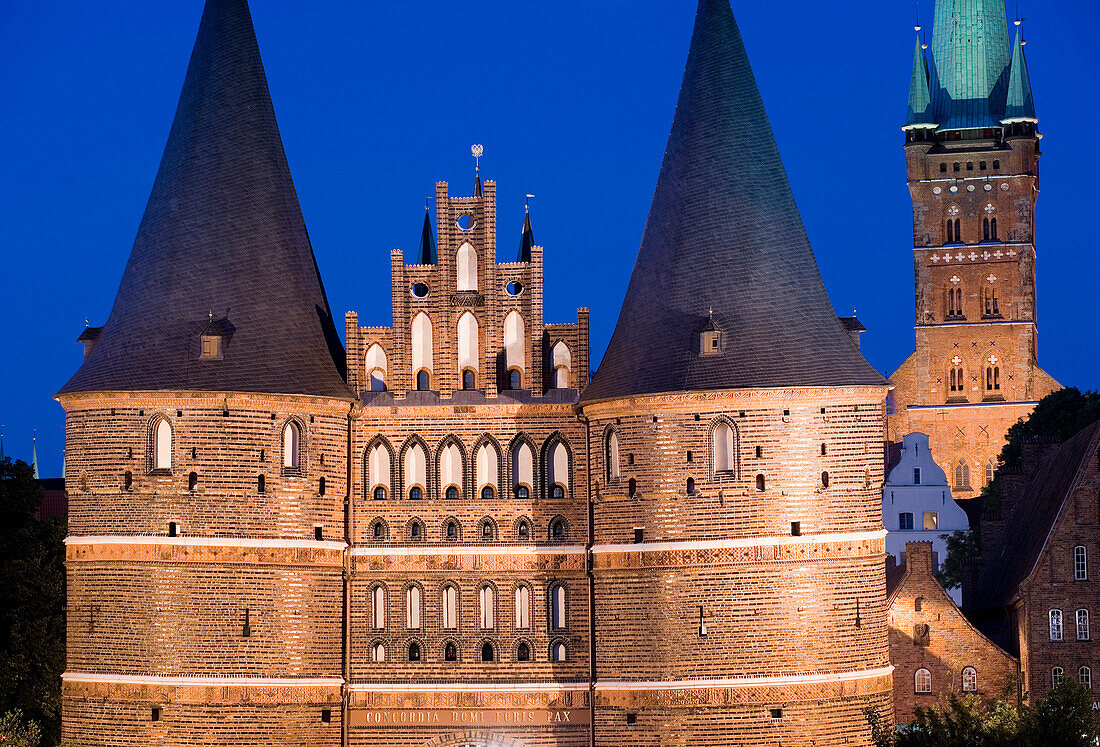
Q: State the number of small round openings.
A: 3